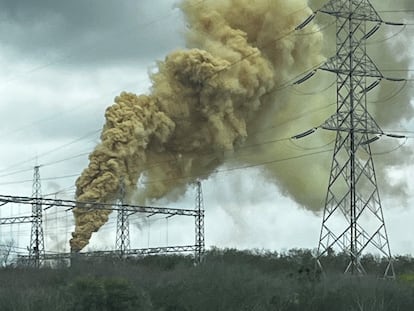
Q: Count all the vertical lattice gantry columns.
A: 3